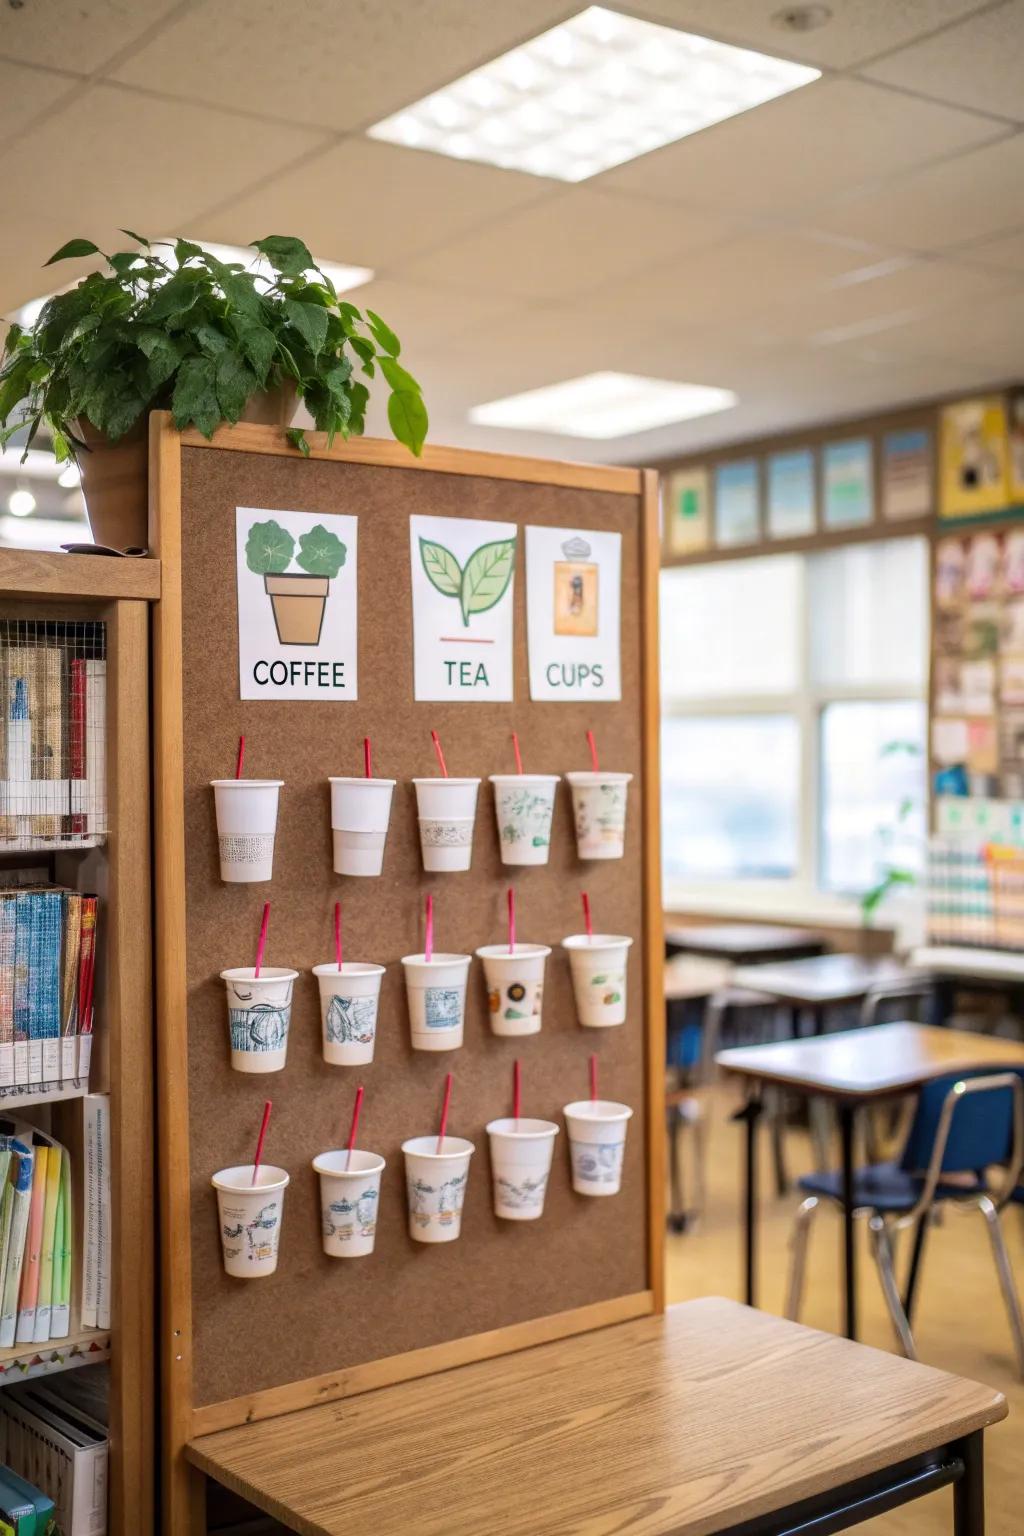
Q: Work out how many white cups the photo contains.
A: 15